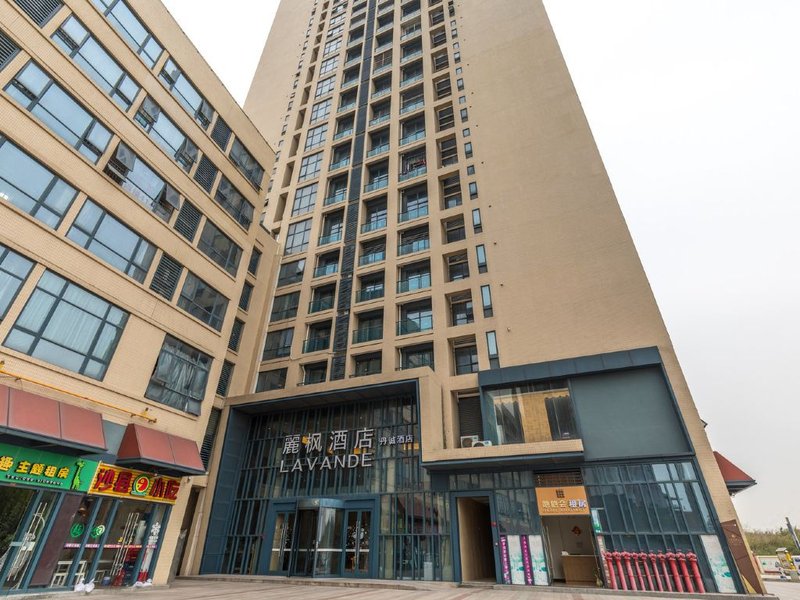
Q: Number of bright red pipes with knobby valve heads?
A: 10